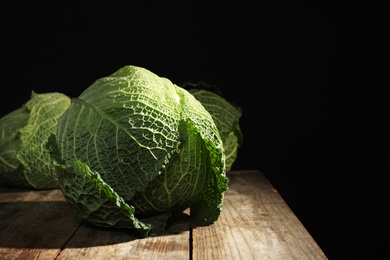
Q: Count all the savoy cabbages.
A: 3